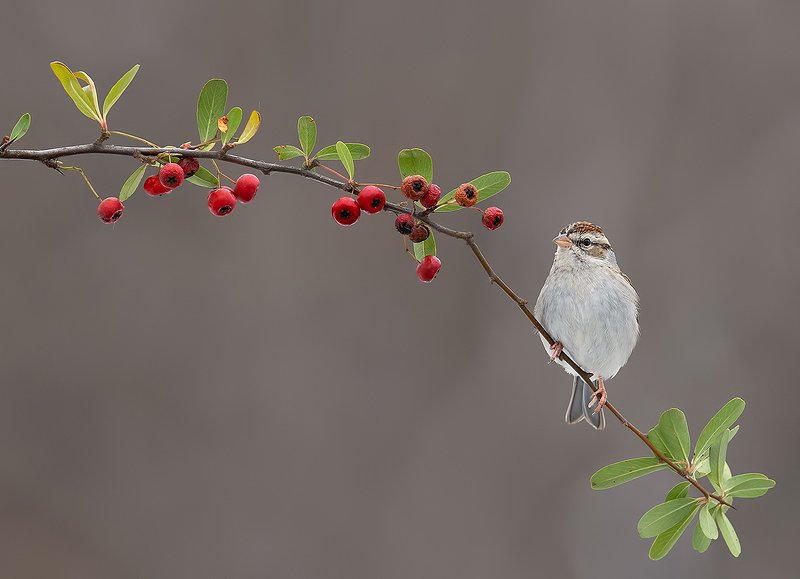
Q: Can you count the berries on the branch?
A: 15